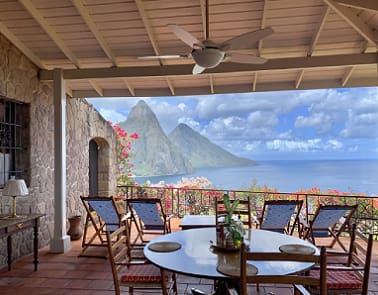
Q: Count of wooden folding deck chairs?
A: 4